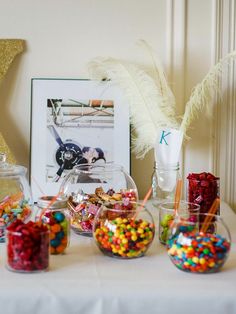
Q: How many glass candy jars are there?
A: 8